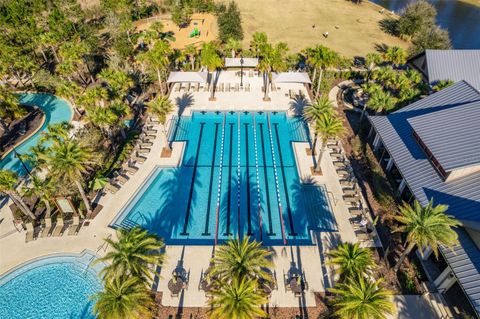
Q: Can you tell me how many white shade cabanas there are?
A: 3